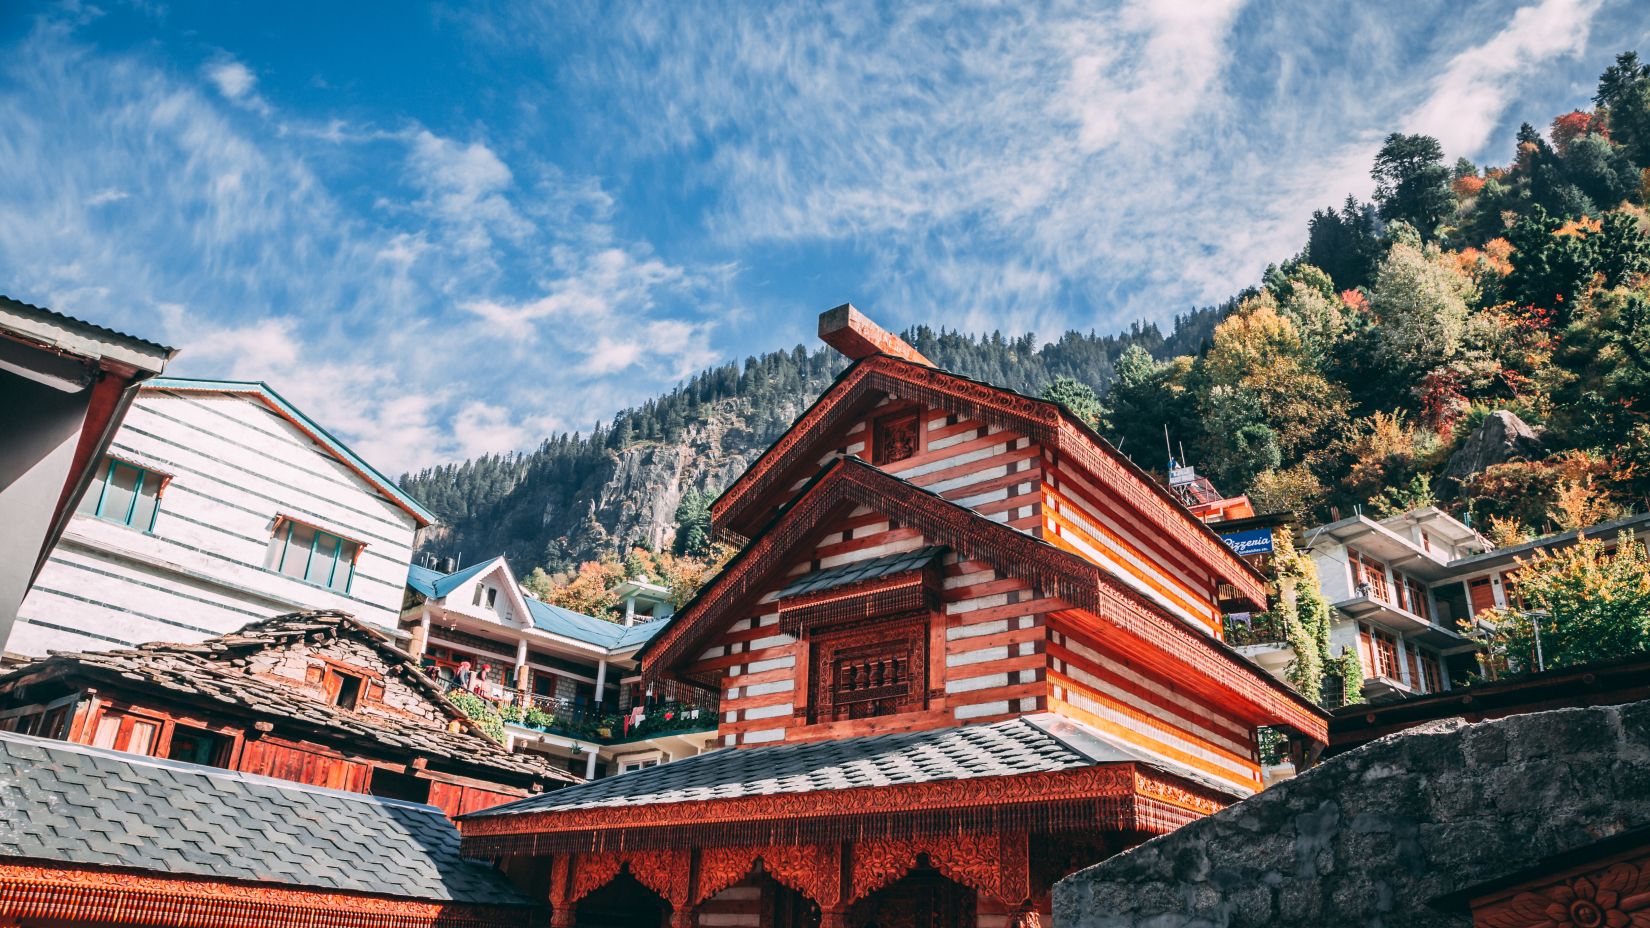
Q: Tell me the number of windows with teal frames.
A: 2